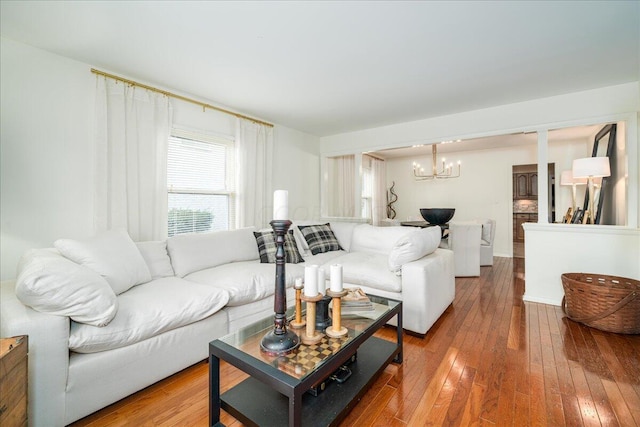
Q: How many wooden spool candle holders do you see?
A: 3